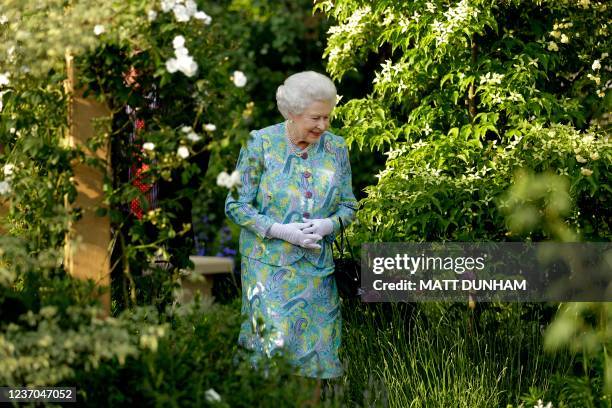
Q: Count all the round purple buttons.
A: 4